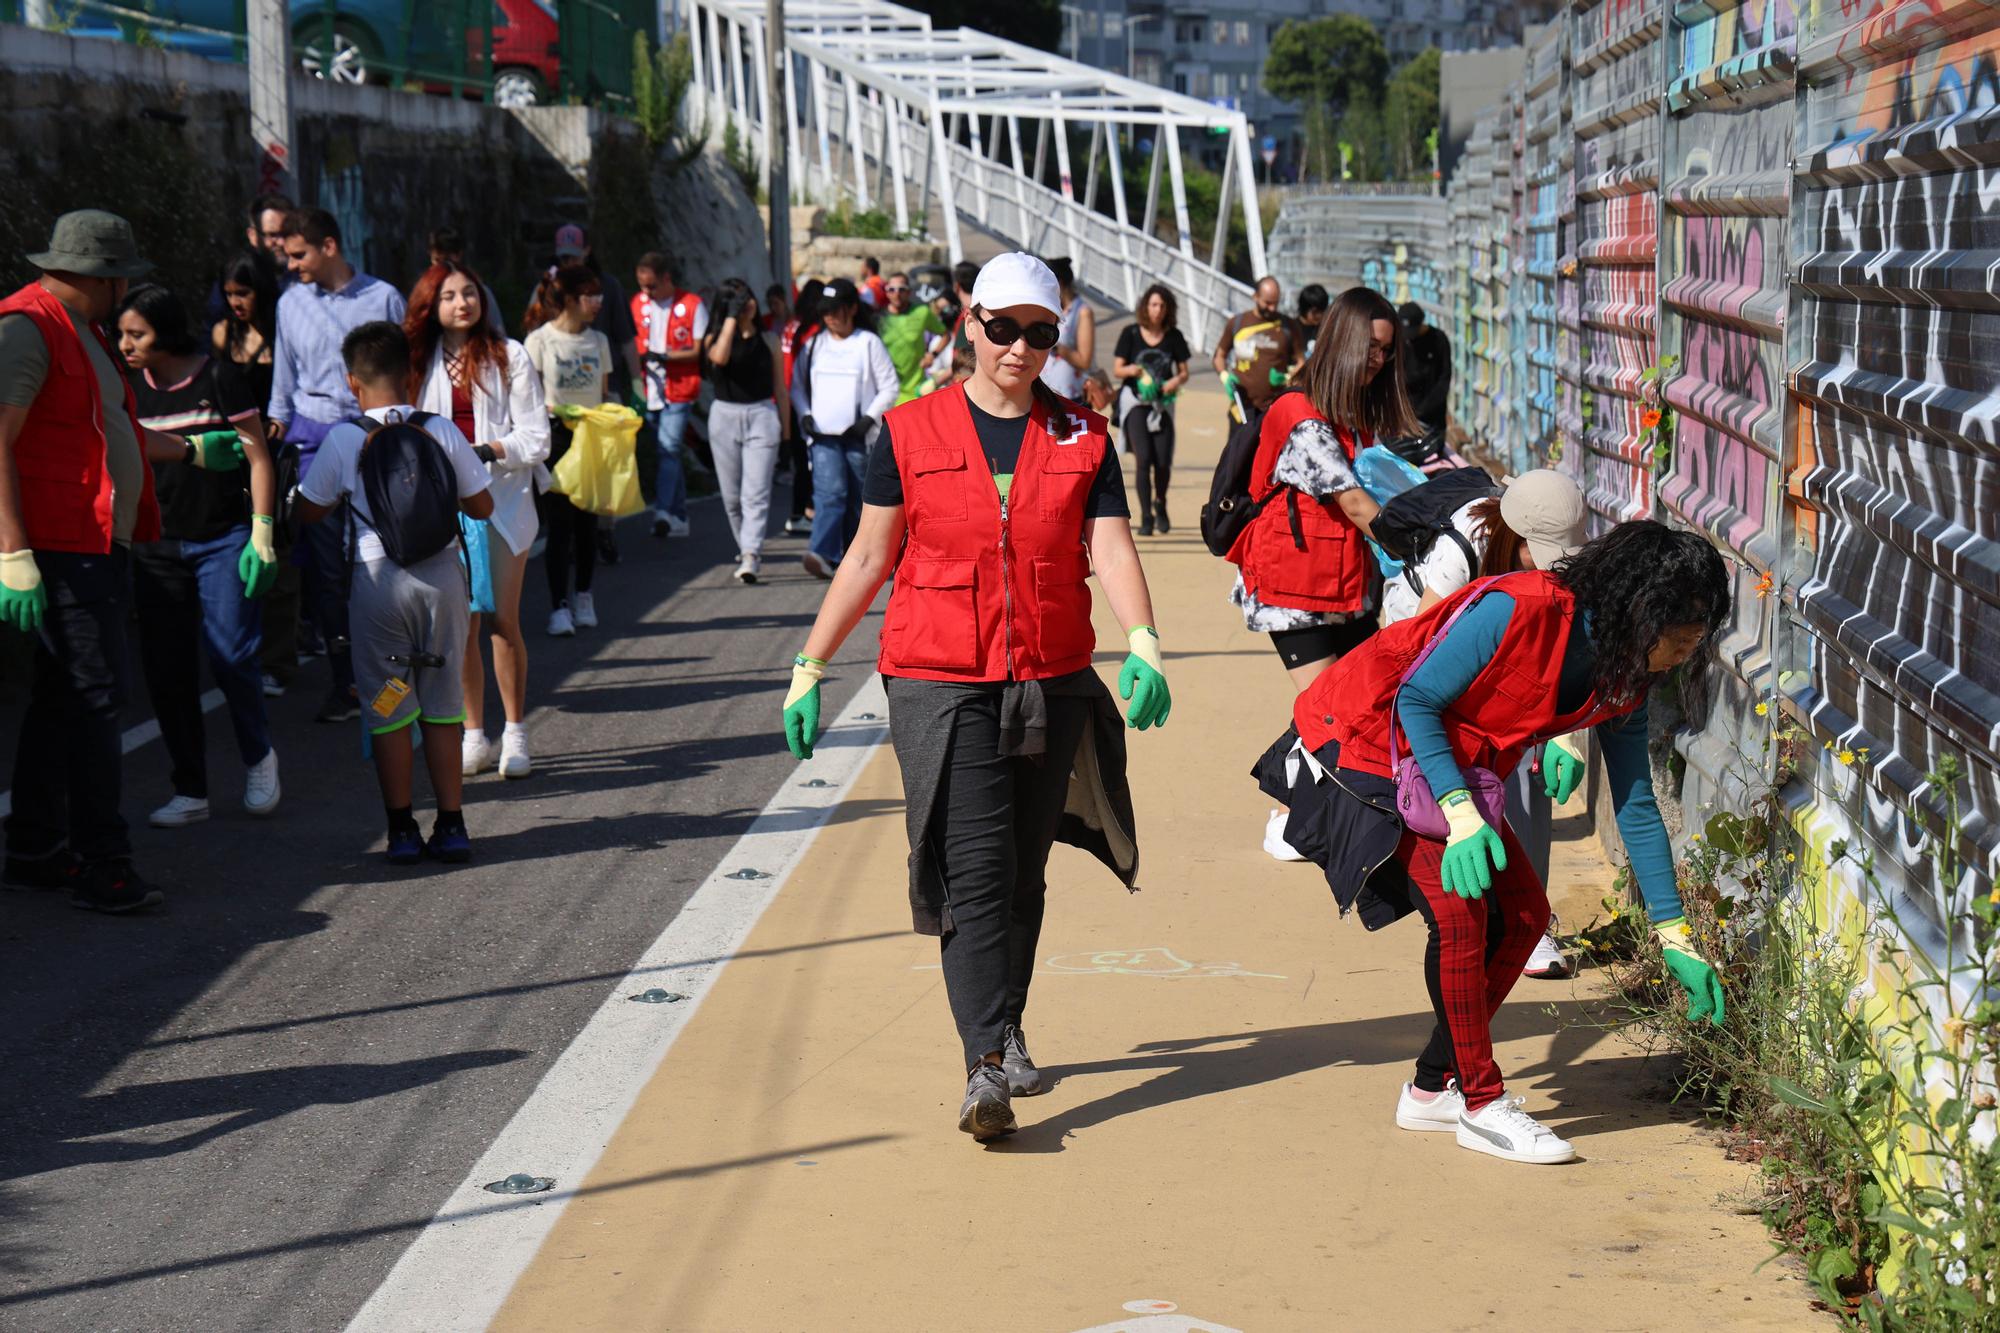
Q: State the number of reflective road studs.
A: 5